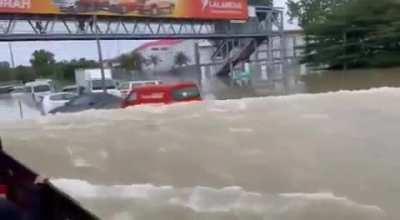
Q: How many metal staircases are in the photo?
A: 1